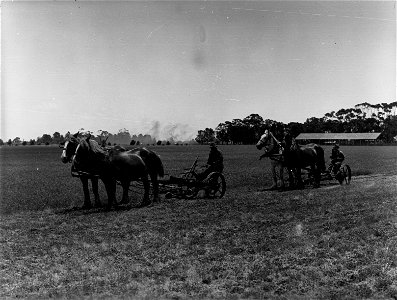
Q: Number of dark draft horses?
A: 3